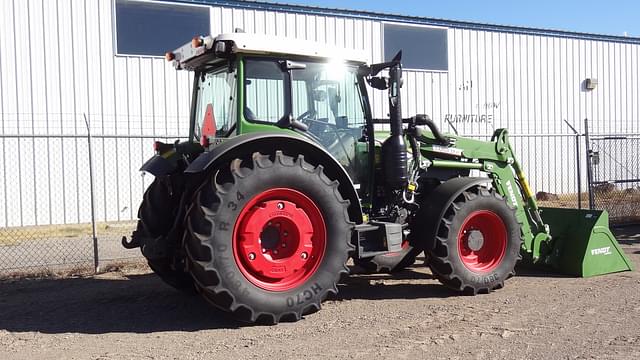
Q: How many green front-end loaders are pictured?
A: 1